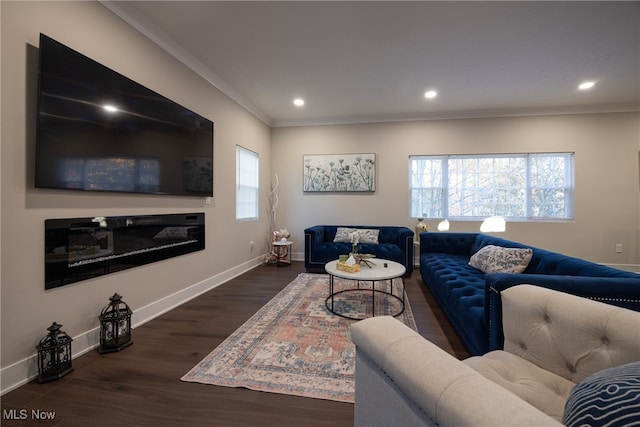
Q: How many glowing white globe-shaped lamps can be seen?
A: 2